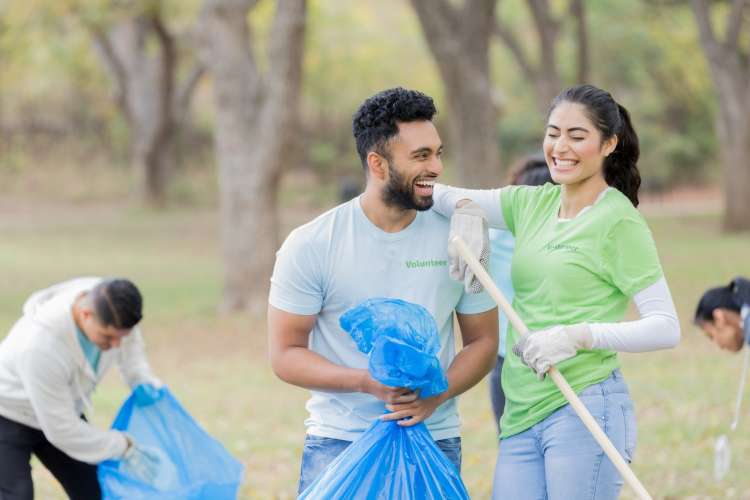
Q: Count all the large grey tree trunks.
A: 5